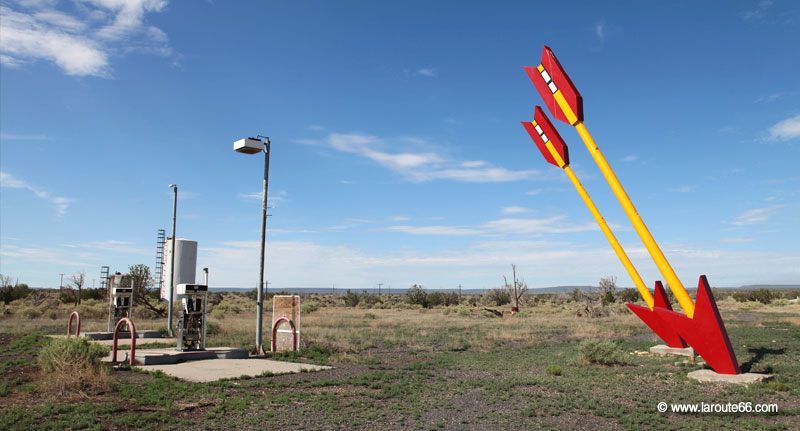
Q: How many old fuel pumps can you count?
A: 2